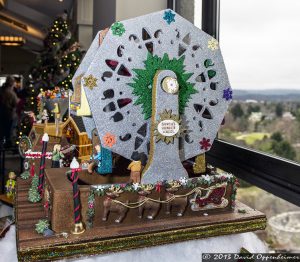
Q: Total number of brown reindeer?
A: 3